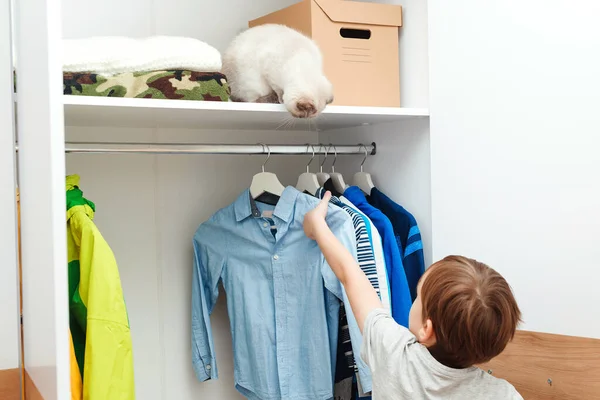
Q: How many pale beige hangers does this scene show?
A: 5